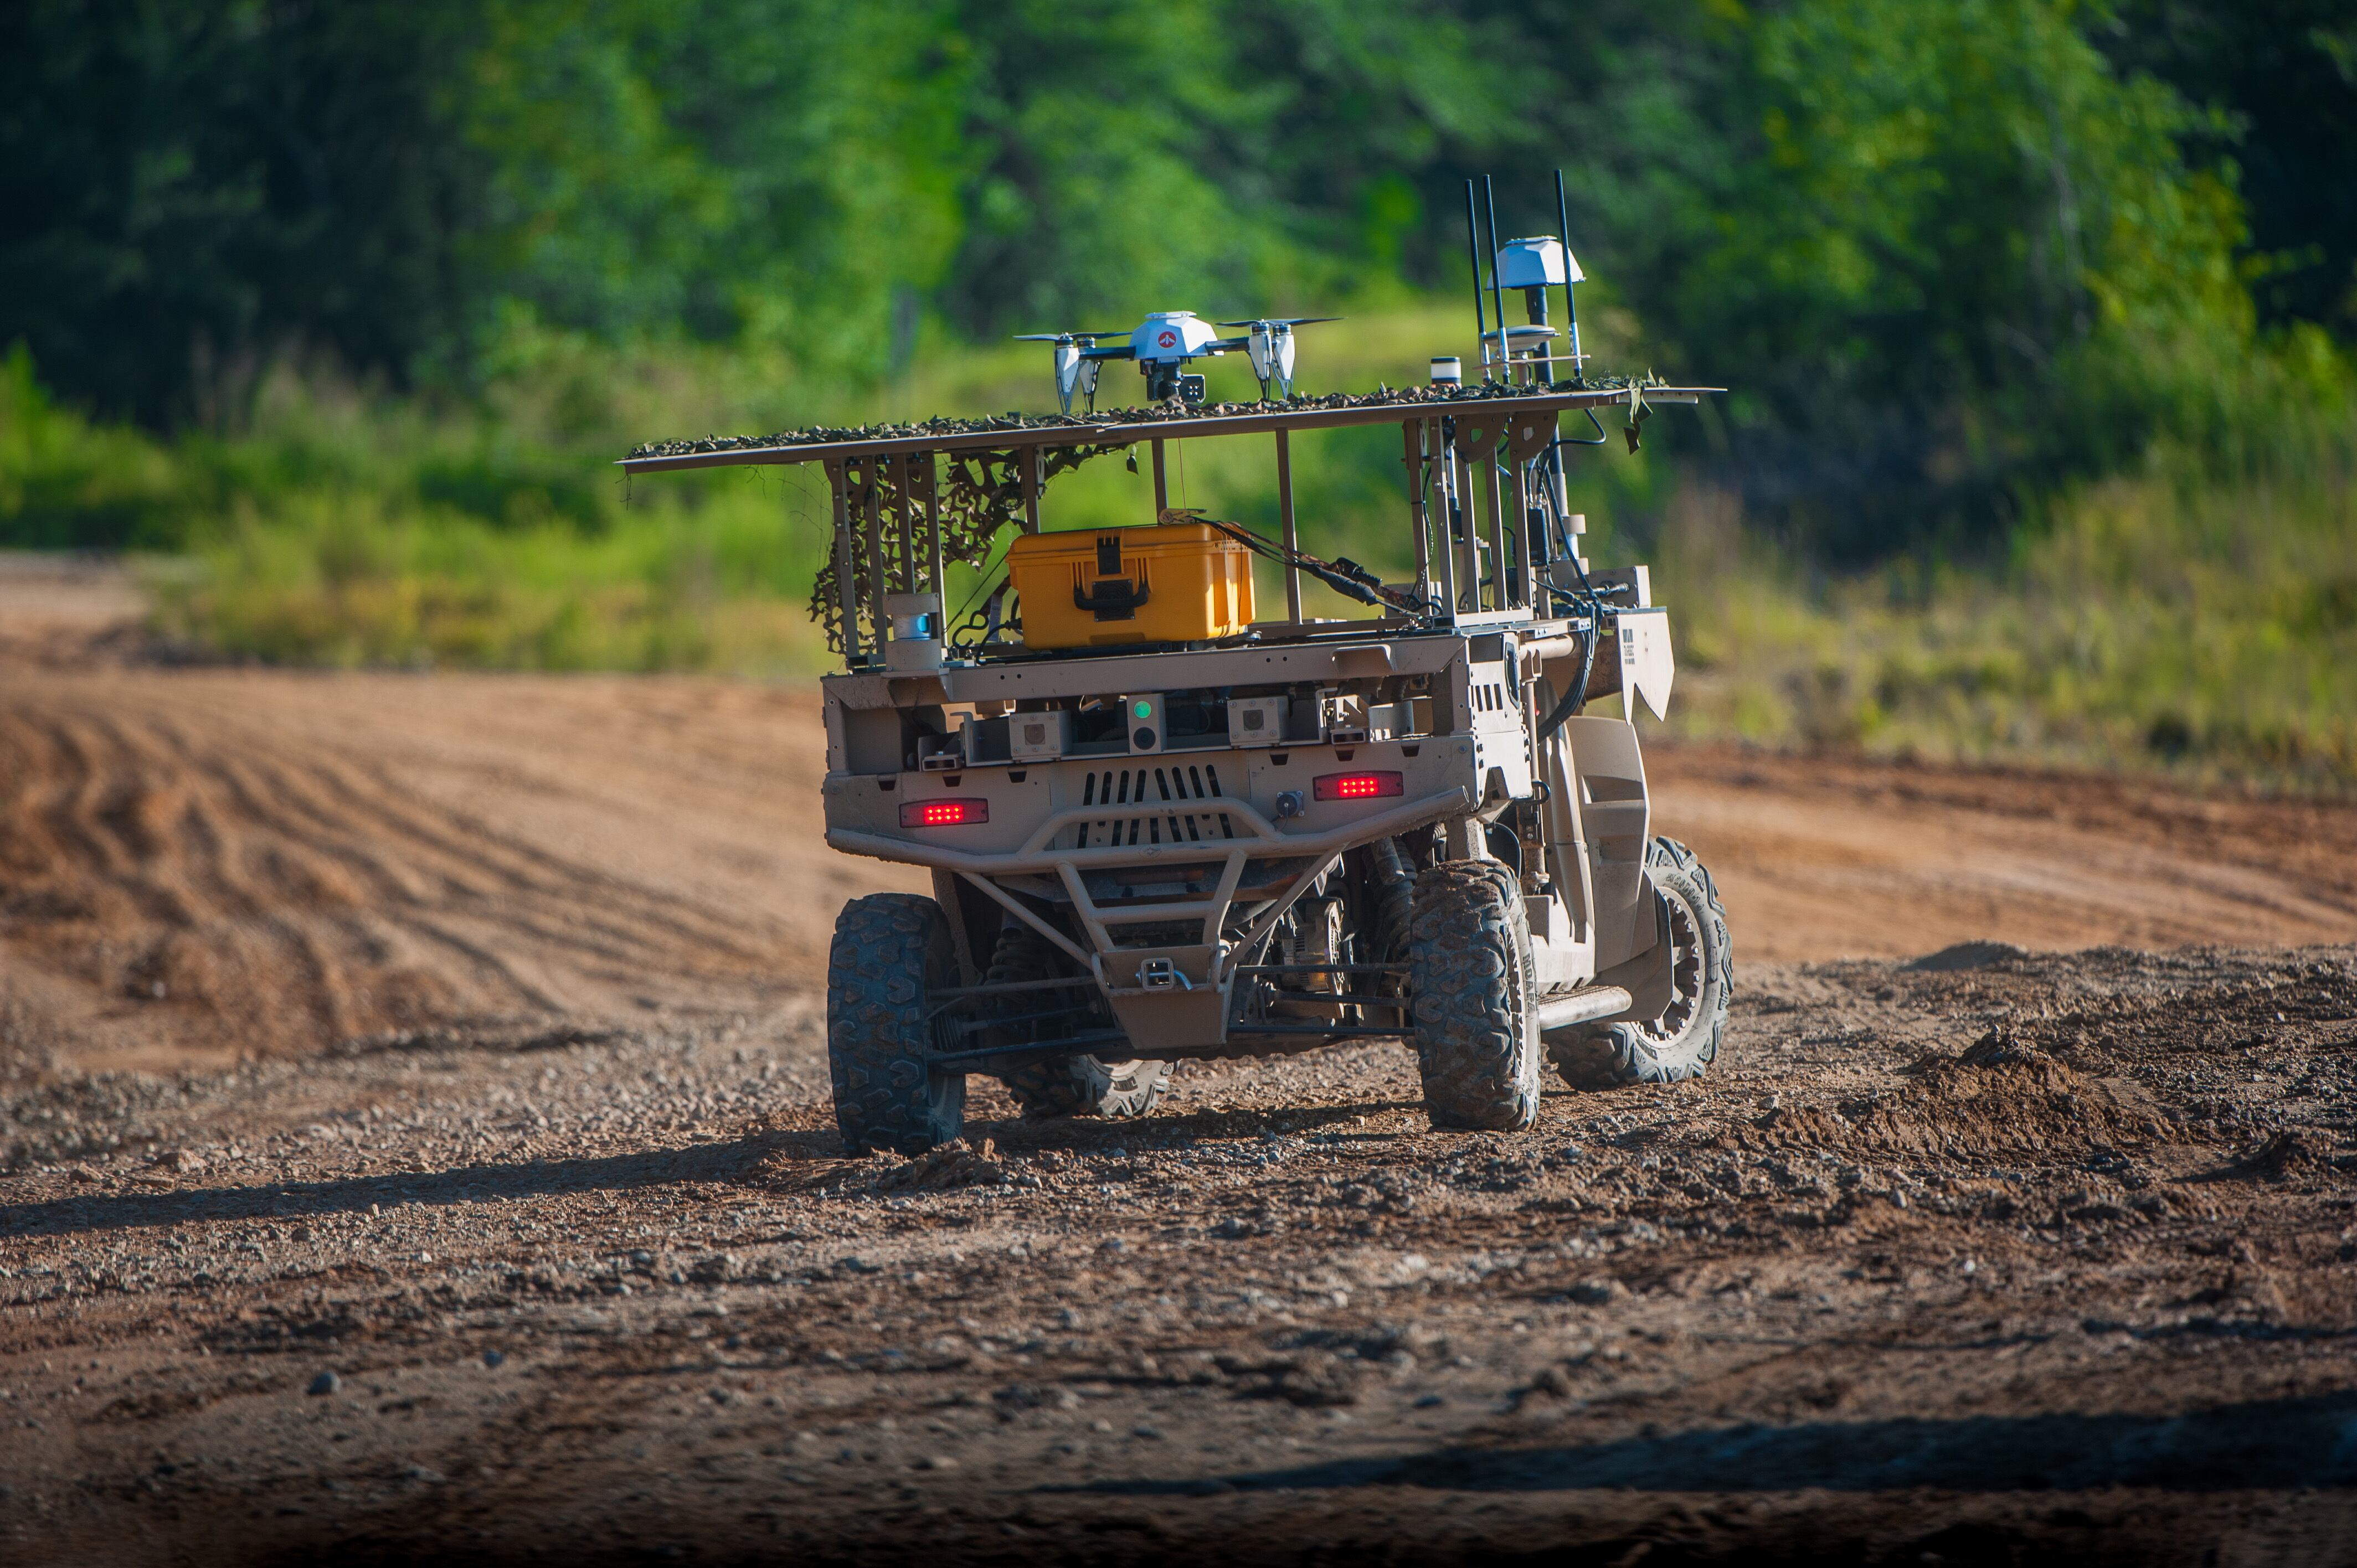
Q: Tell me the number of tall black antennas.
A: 3